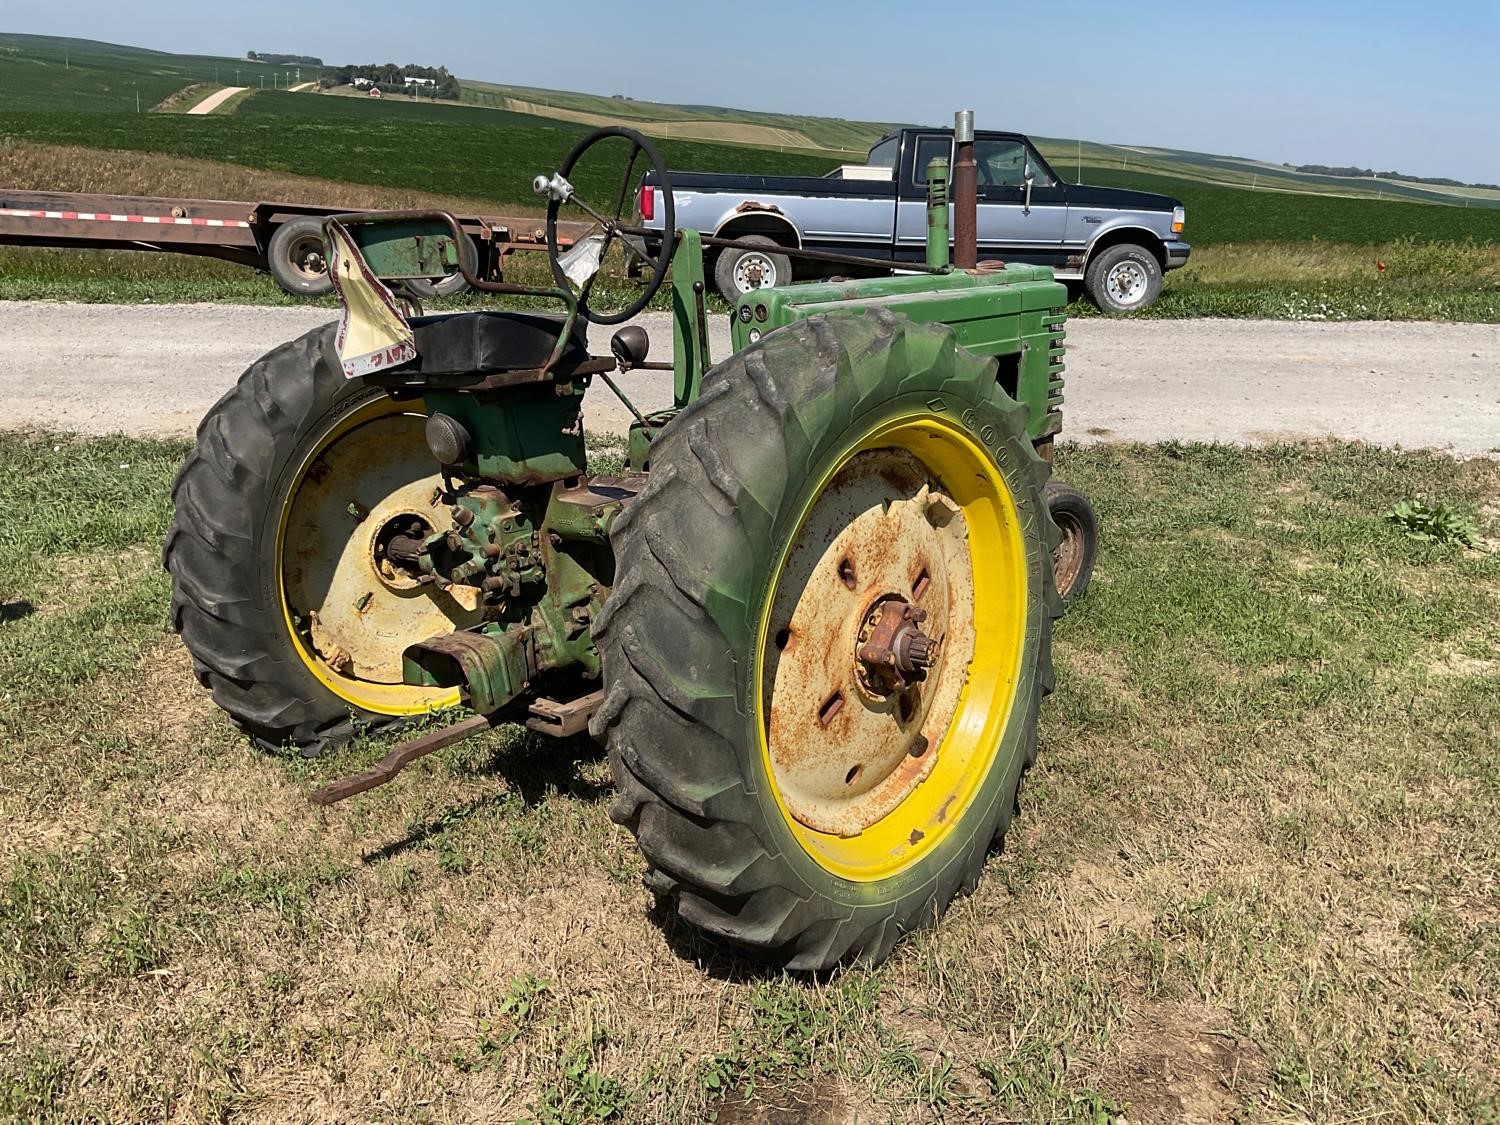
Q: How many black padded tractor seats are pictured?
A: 1